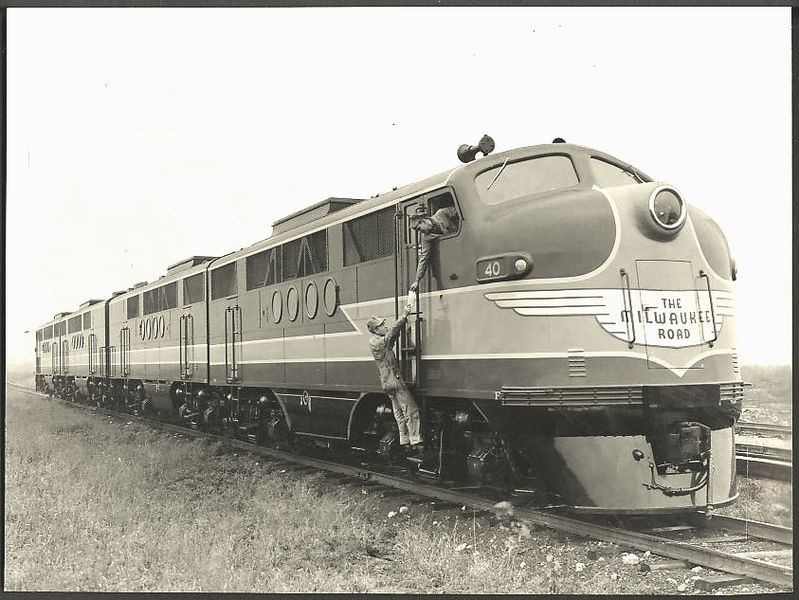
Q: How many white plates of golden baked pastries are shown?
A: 0